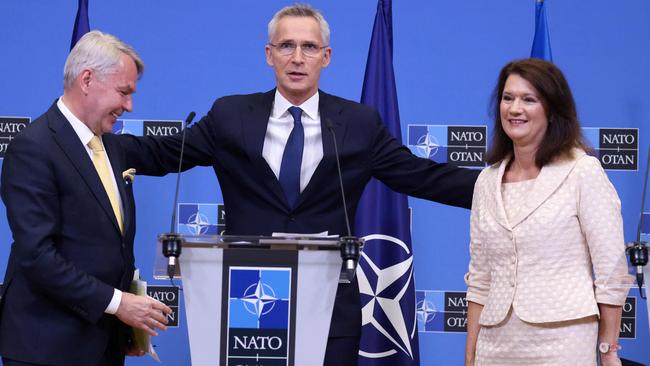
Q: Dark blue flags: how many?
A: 2